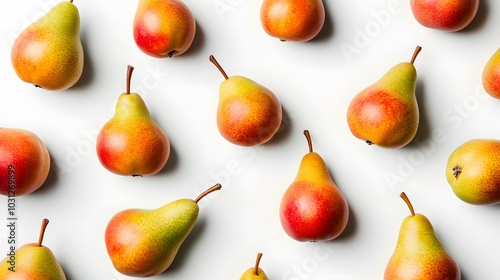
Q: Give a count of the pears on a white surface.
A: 15